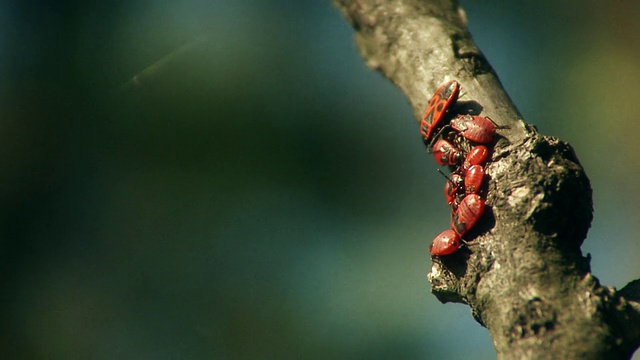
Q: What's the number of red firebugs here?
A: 8